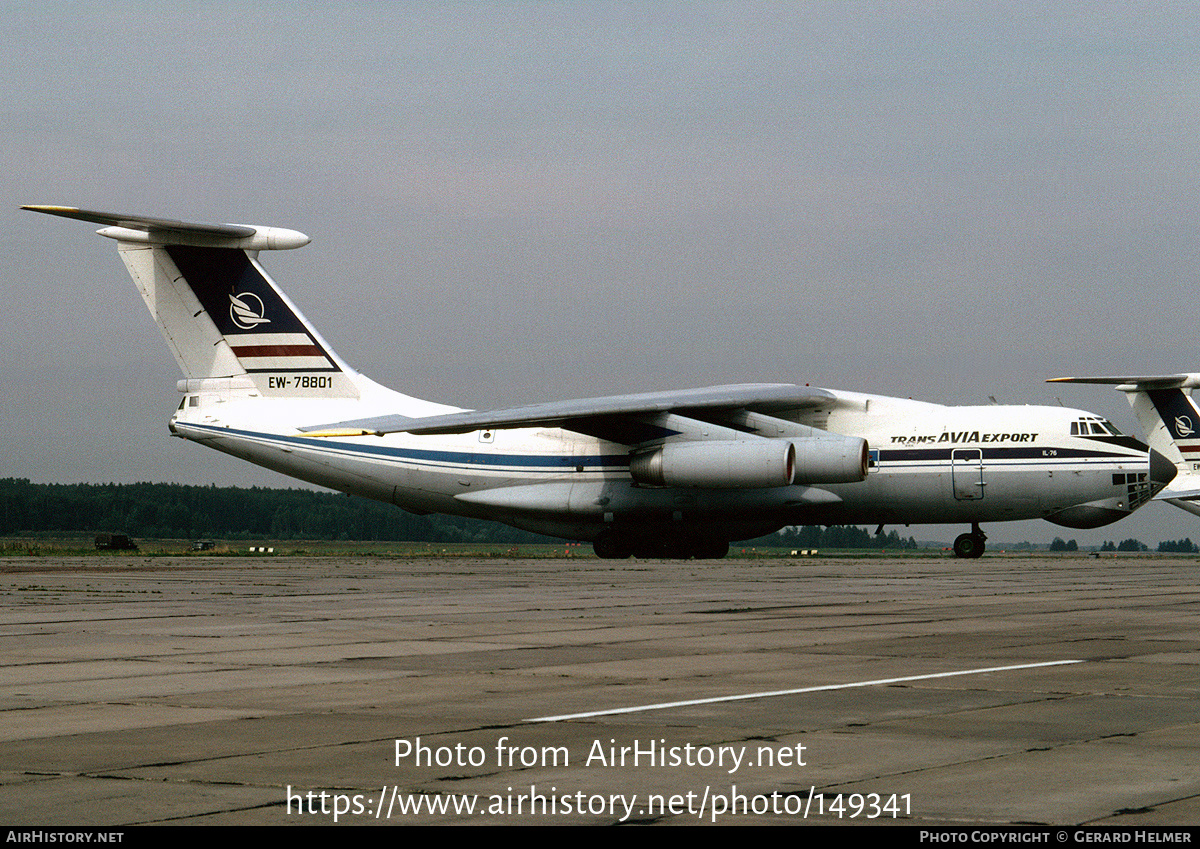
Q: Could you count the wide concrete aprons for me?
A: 1